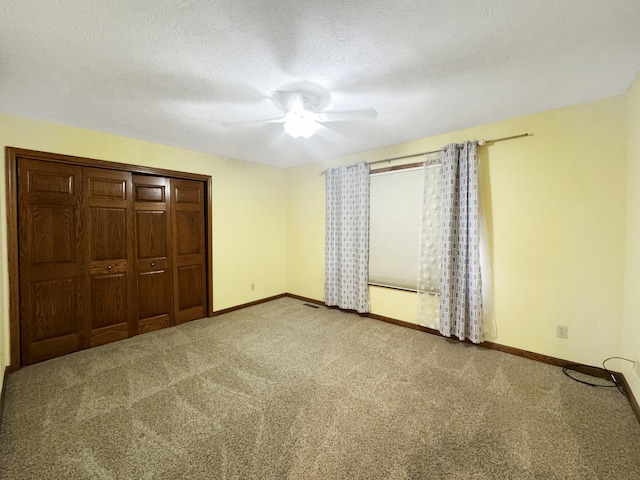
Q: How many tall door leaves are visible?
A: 4